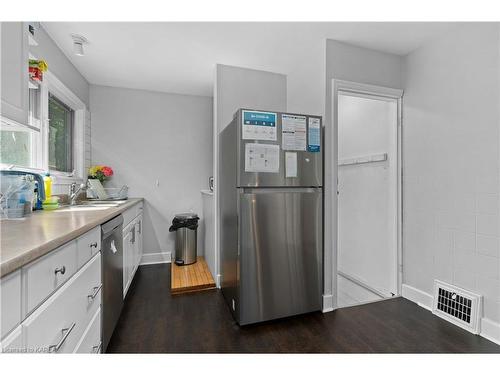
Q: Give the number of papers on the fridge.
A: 5